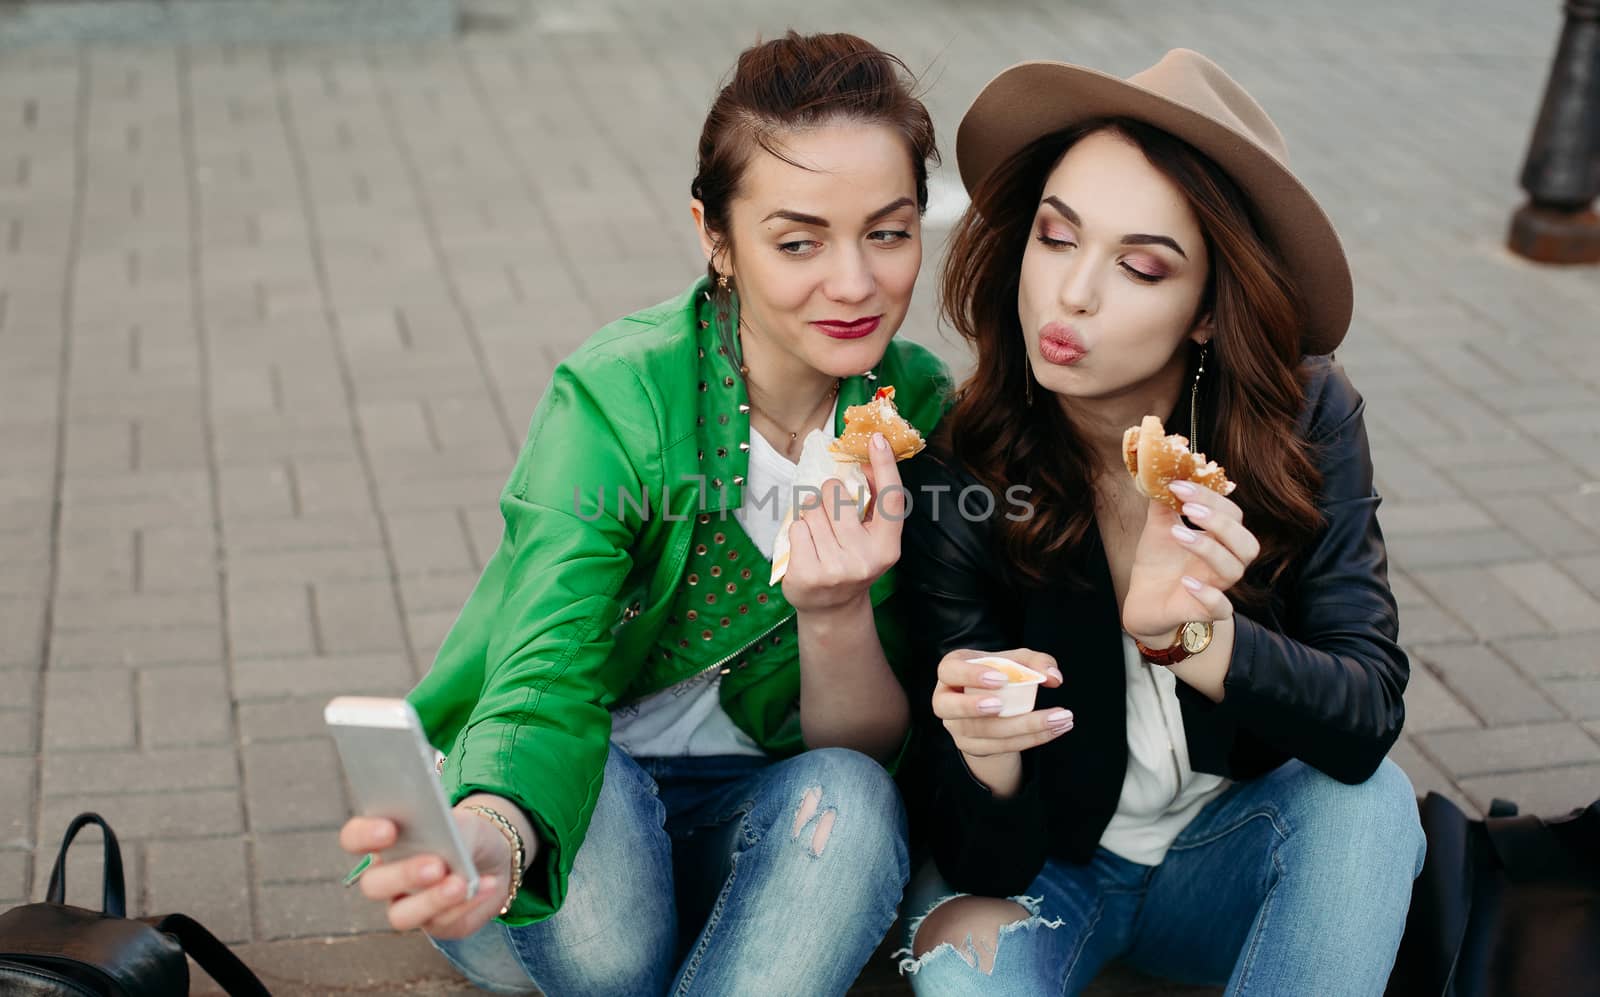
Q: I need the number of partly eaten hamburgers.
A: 2